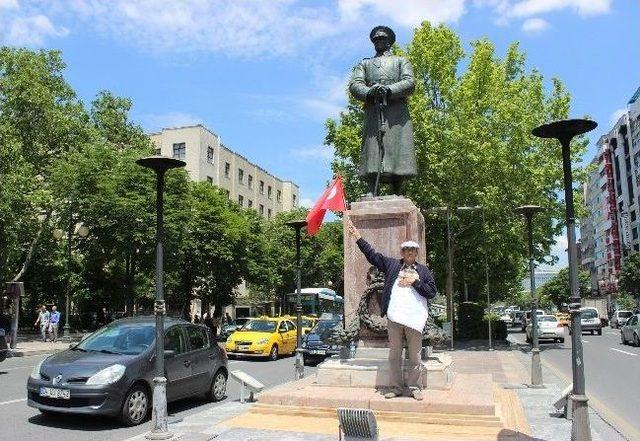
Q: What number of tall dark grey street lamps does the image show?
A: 4